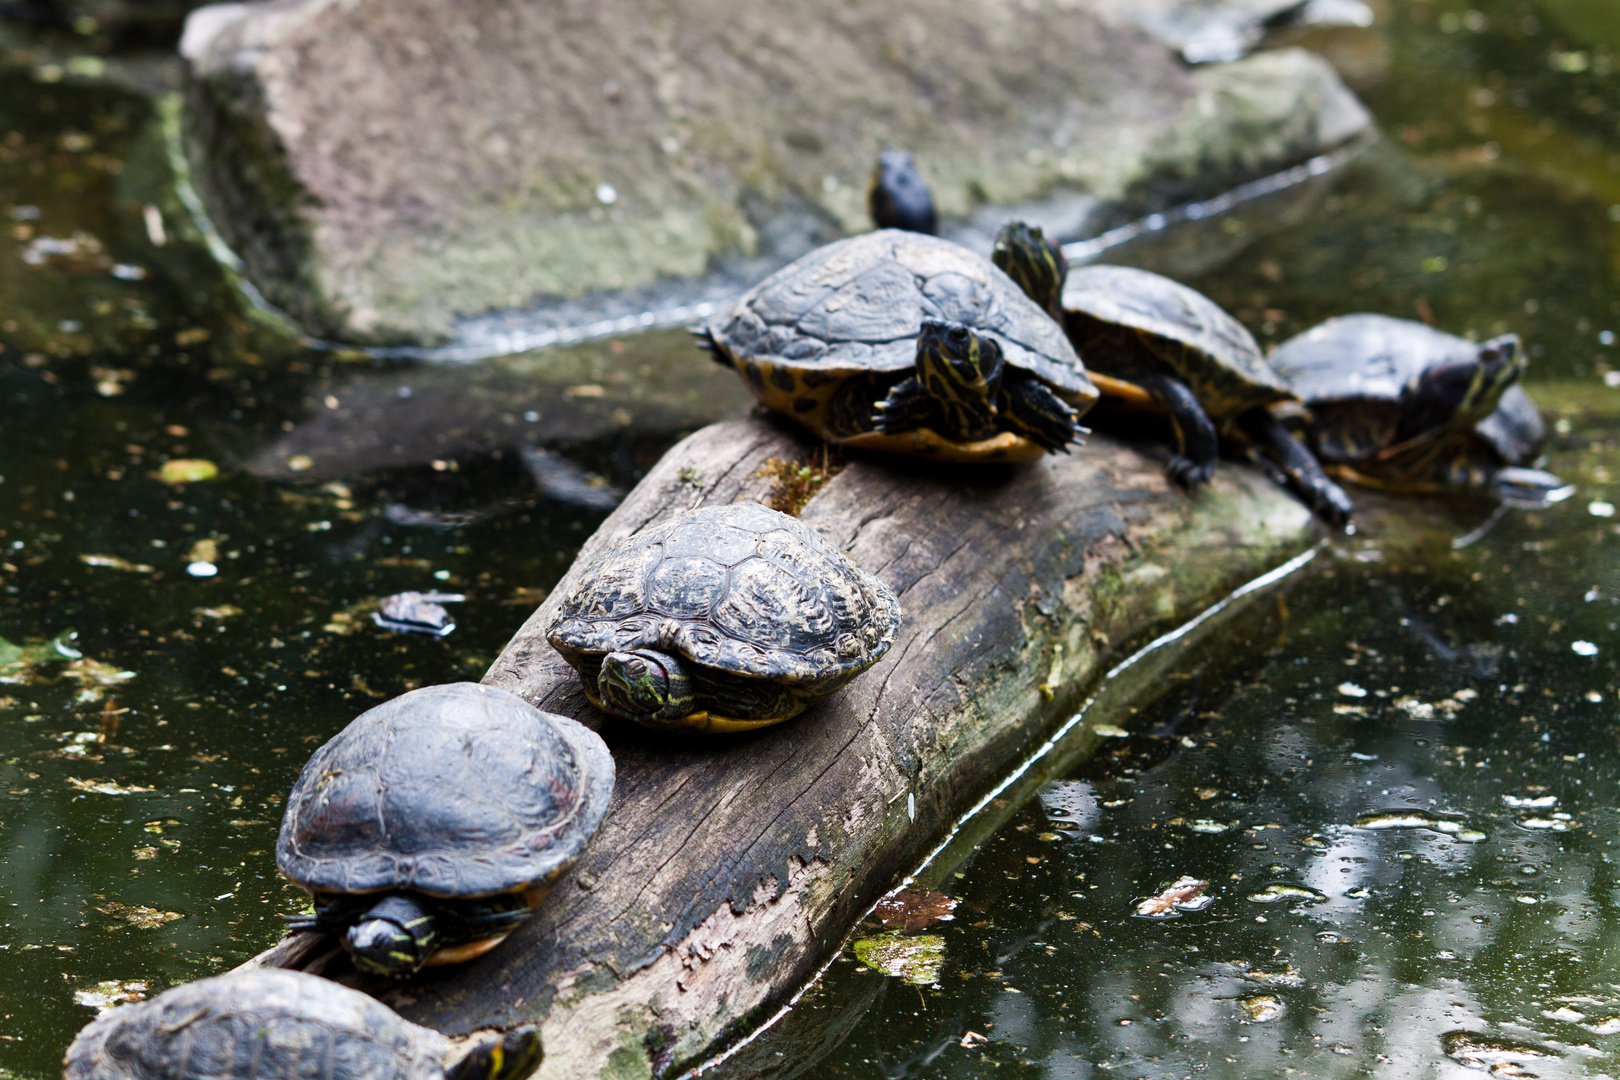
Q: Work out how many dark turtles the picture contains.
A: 7